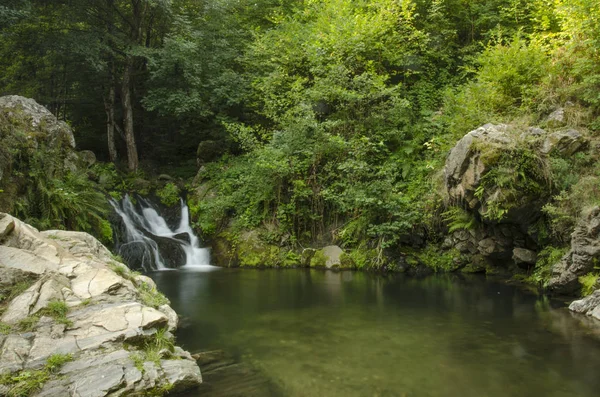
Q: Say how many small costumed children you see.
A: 0